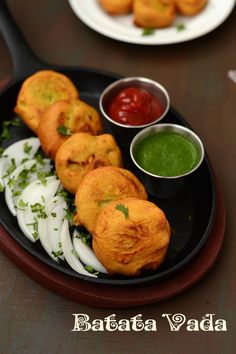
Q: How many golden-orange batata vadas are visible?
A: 8